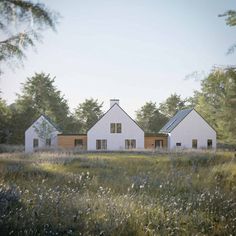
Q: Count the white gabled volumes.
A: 3